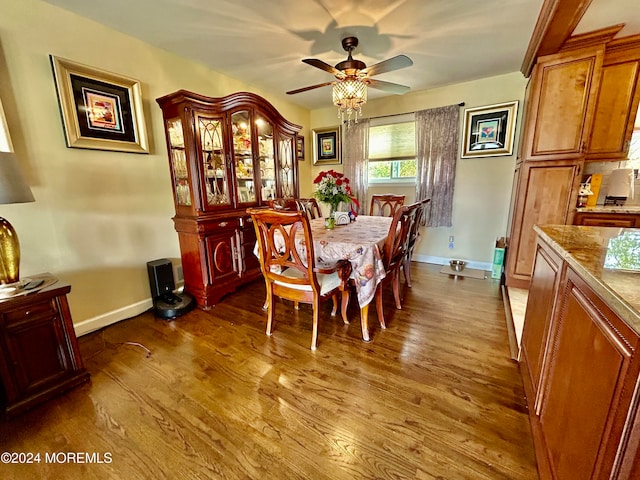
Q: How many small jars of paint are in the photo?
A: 0